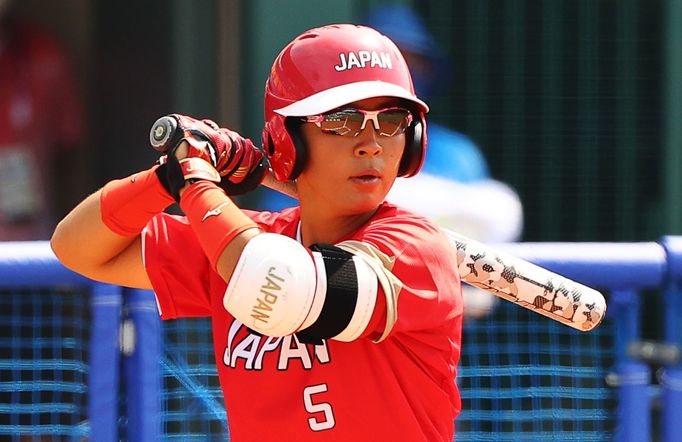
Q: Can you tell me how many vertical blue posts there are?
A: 4